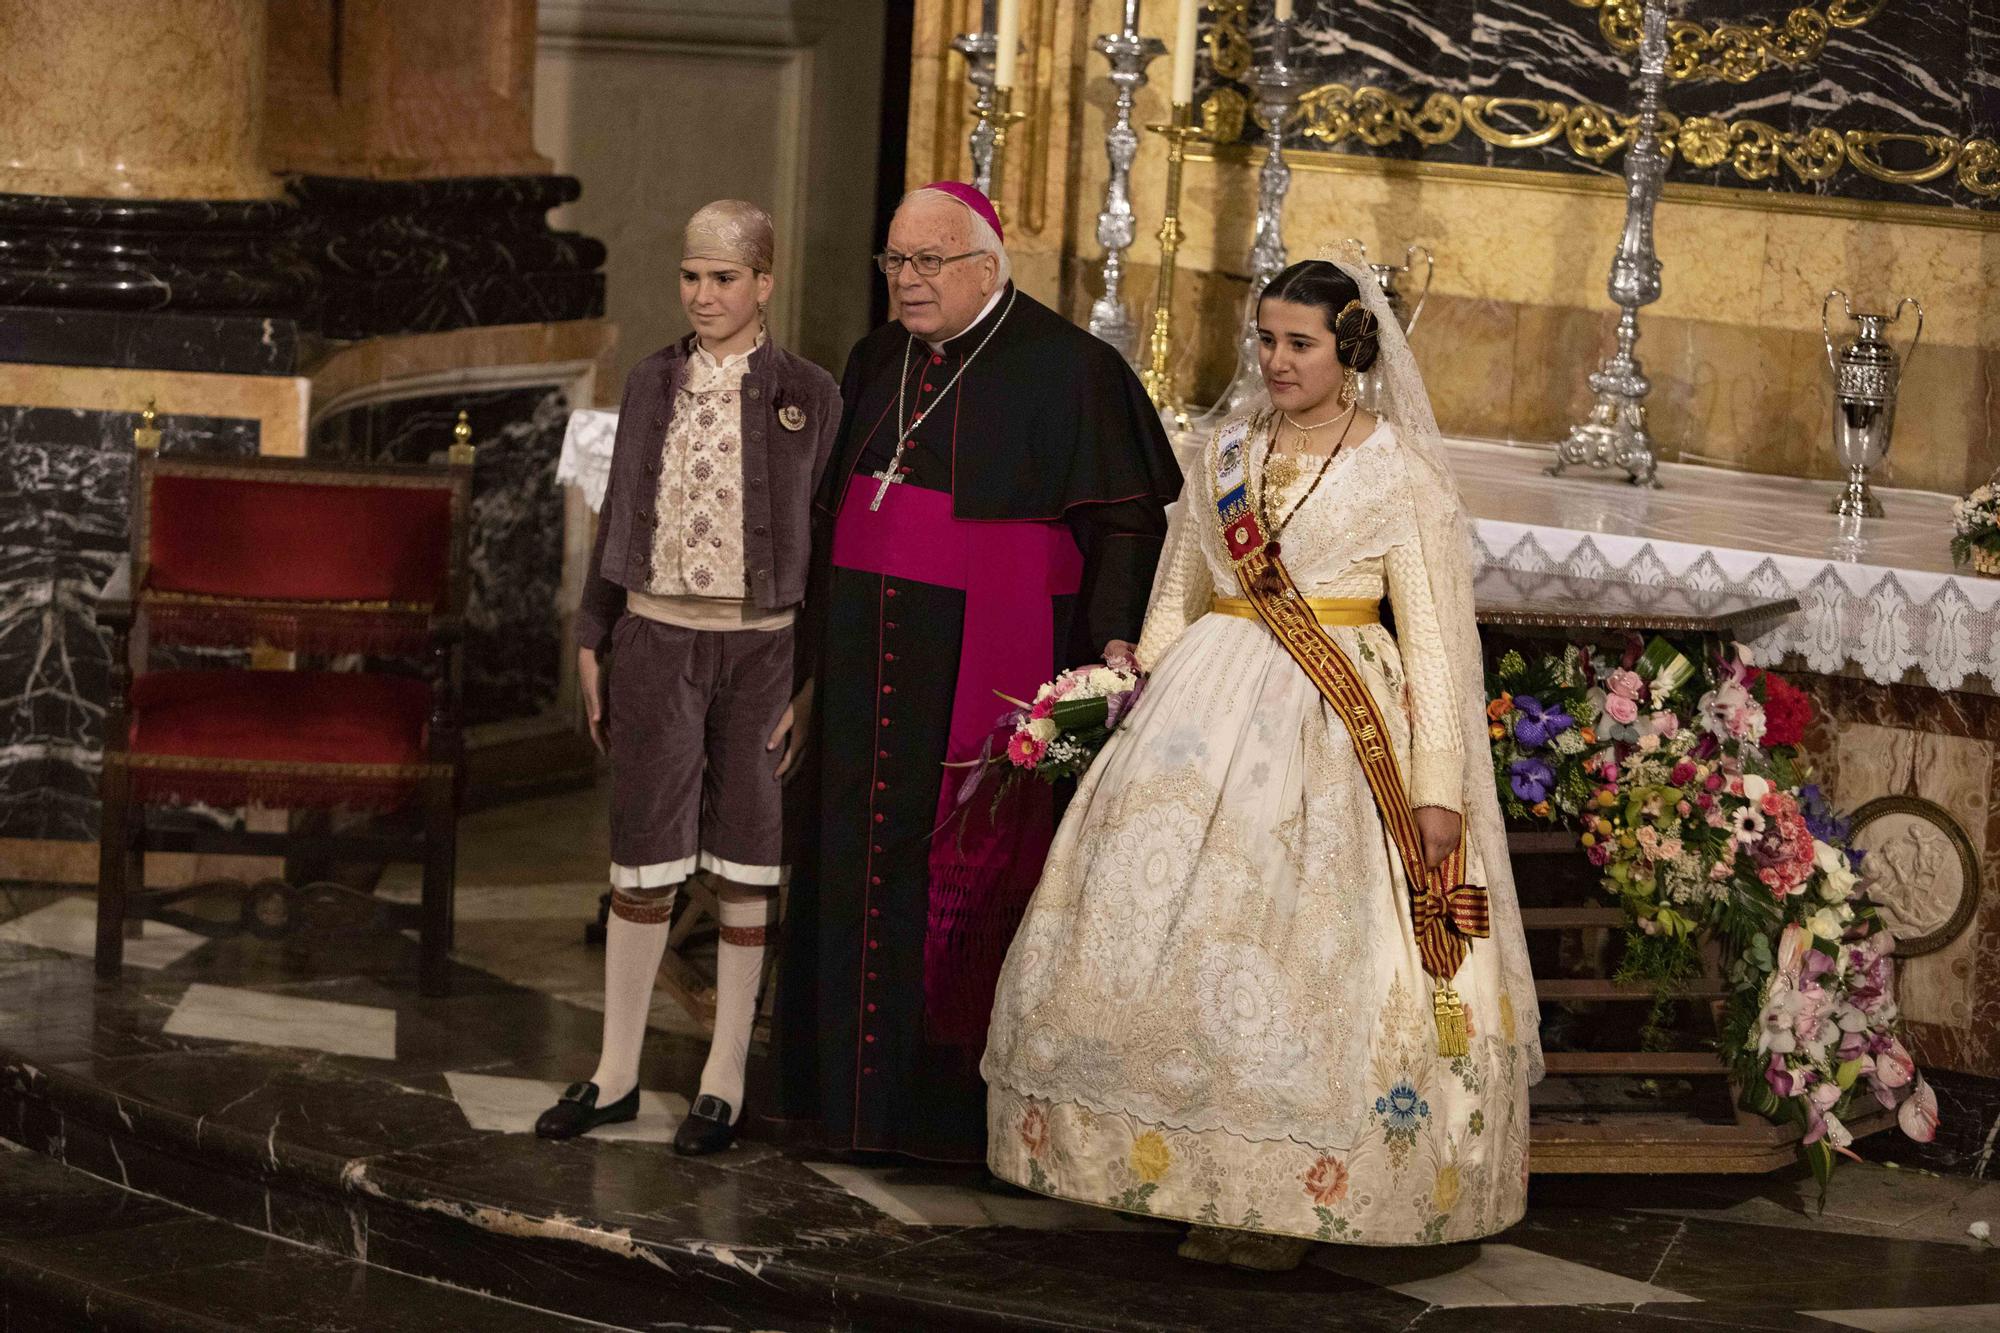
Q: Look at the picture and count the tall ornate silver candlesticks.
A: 4